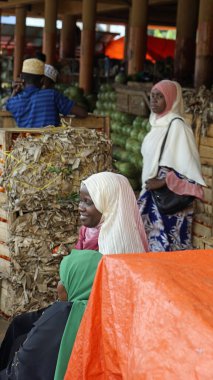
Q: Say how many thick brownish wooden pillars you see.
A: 7